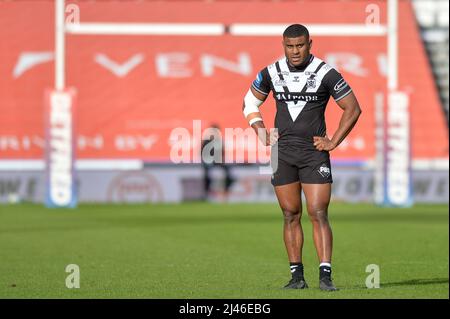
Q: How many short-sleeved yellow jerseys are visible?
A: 0